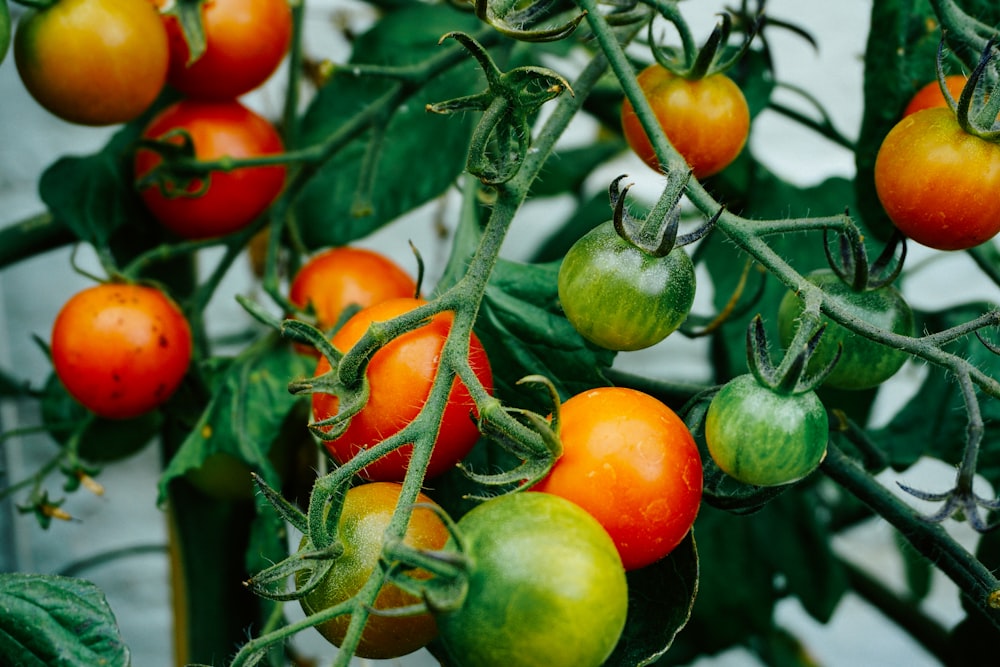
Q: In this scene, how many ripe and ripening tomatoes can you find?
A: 11